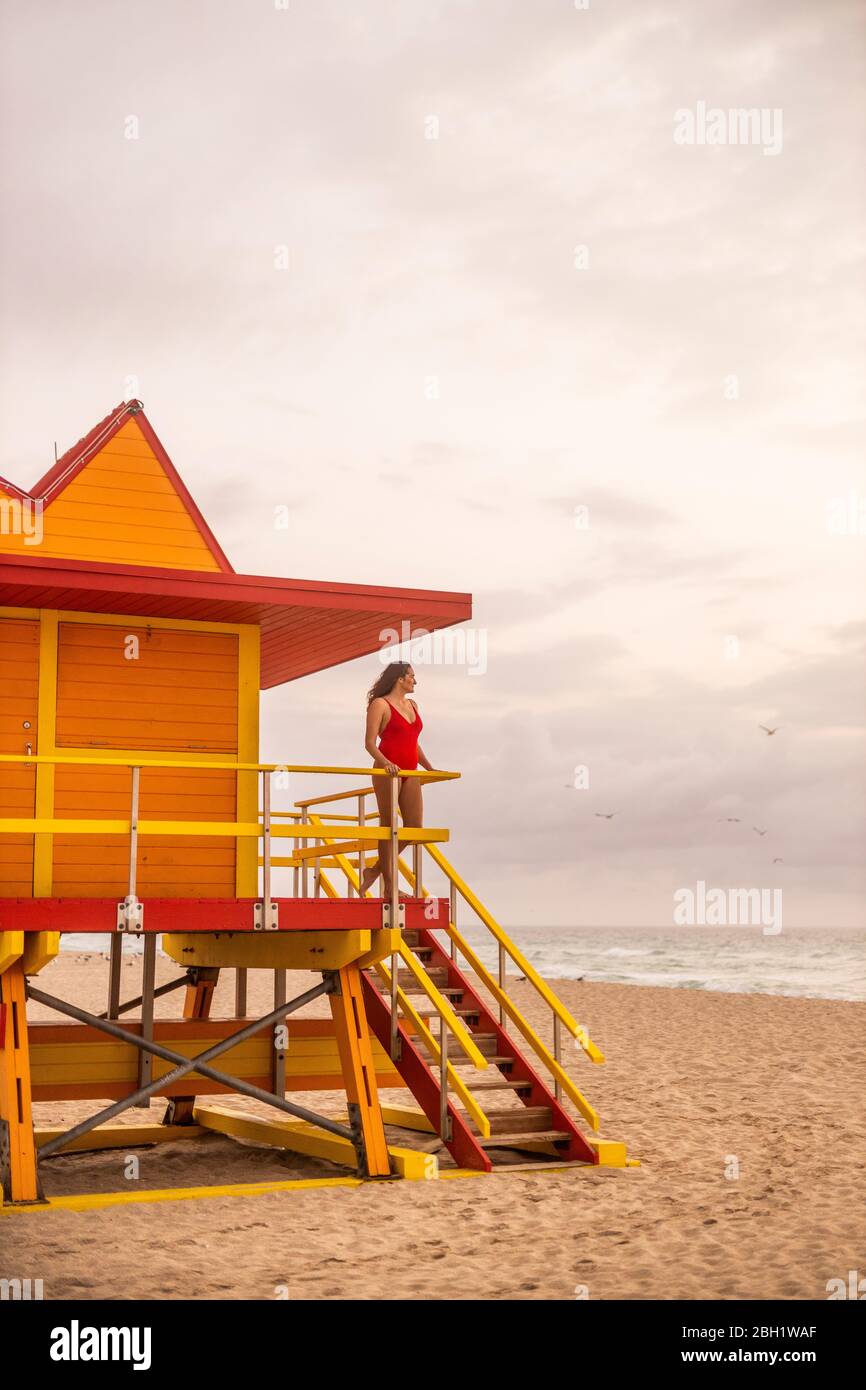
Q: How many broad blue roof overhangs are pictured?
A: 0